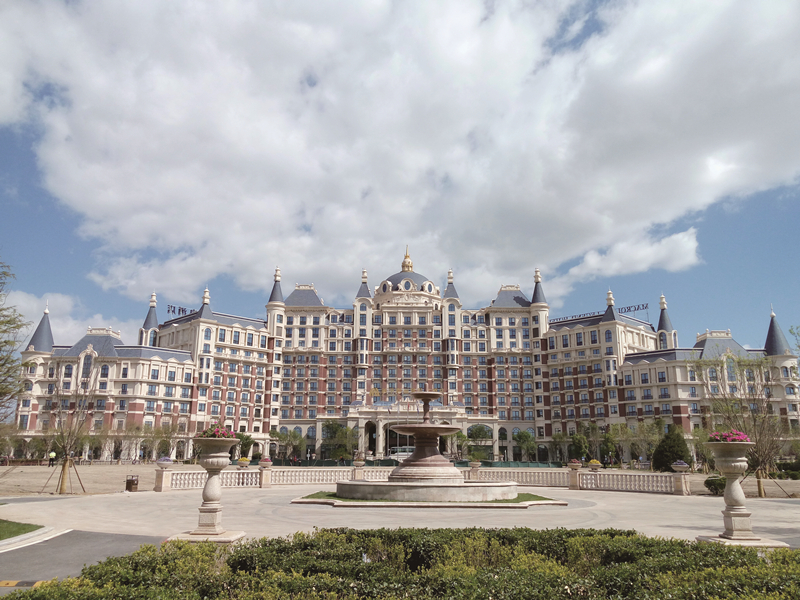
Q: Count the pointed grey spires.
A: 10